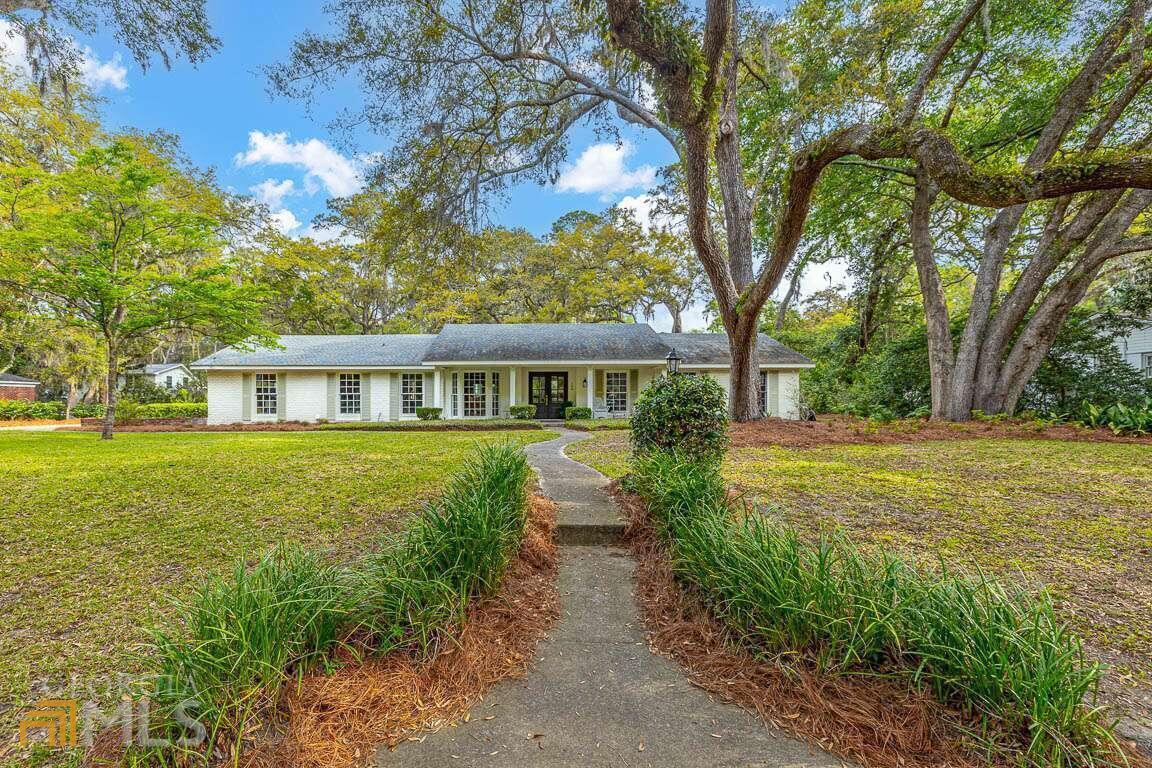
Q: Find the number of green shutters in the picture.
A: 9